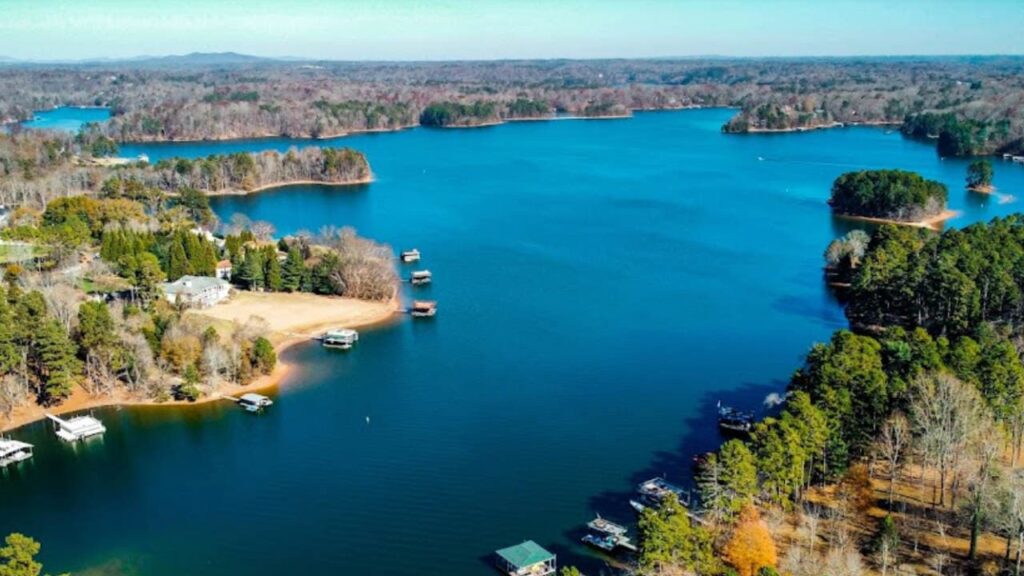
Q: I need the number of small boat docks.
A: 11